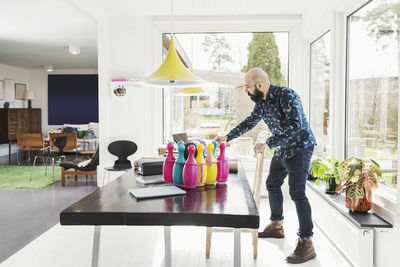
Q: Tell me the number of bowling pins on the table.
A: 8